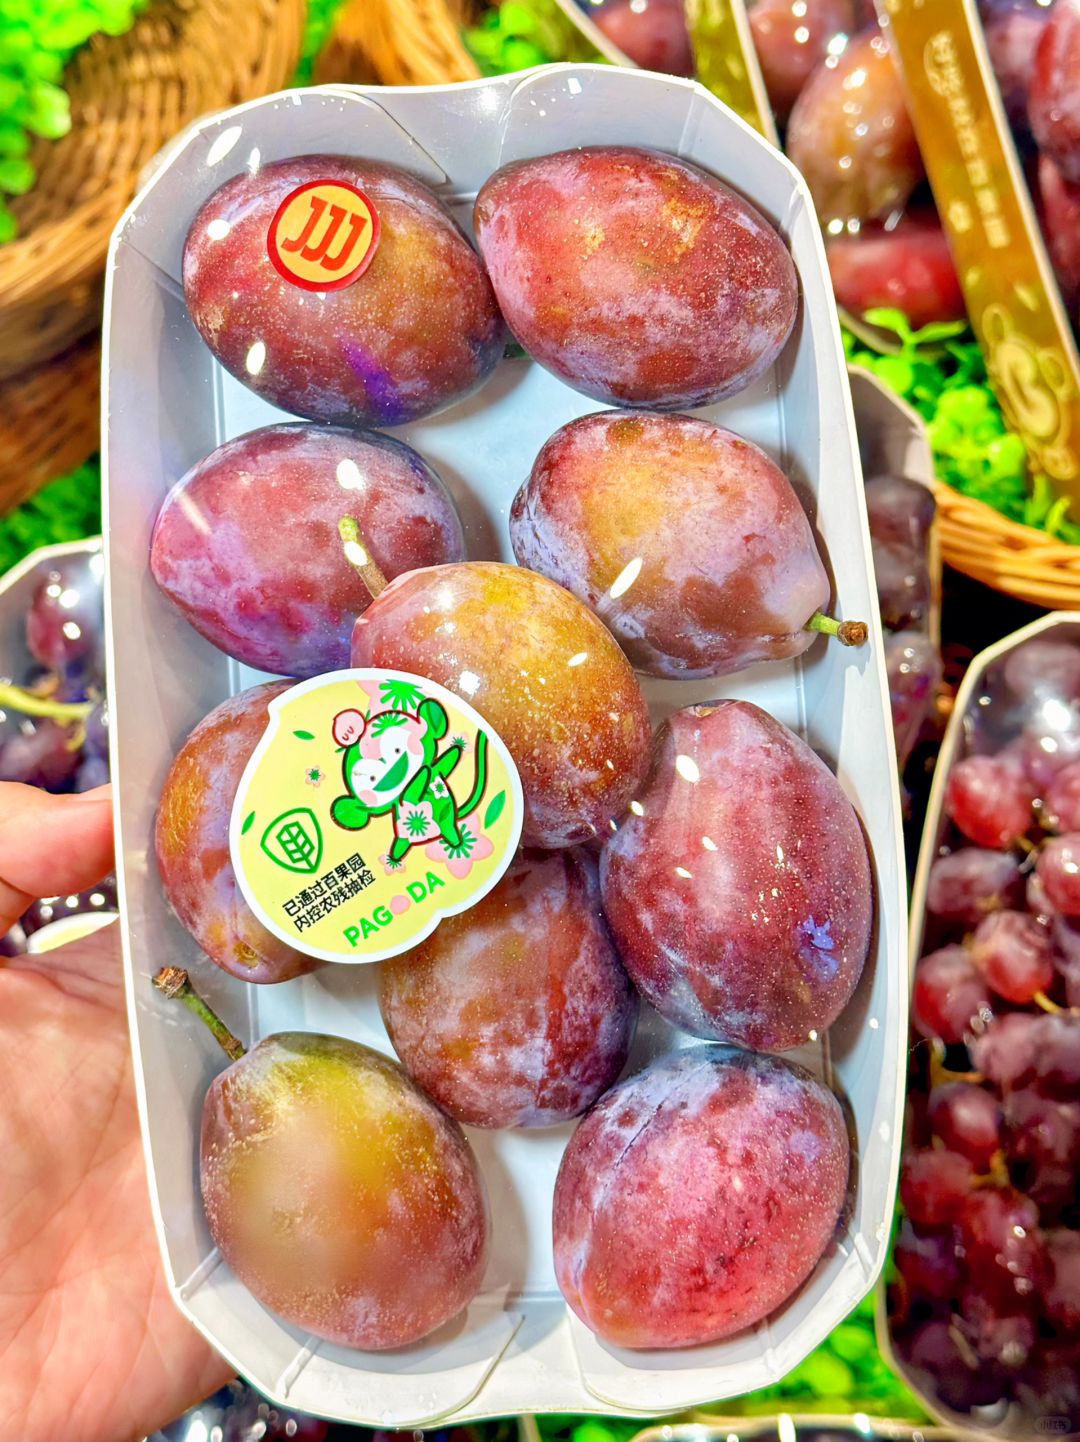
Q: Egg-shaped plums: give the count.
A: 10